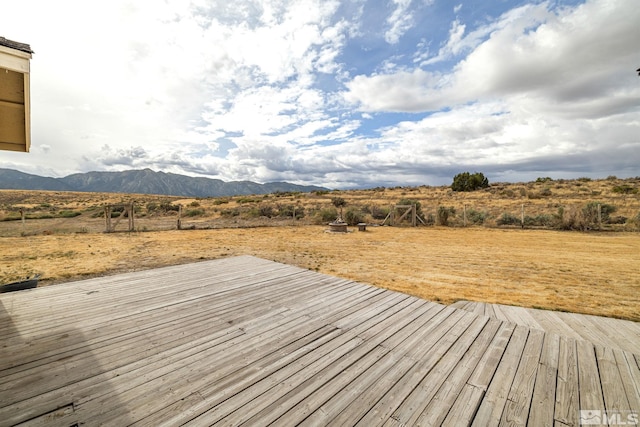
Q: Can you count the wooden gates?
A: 2